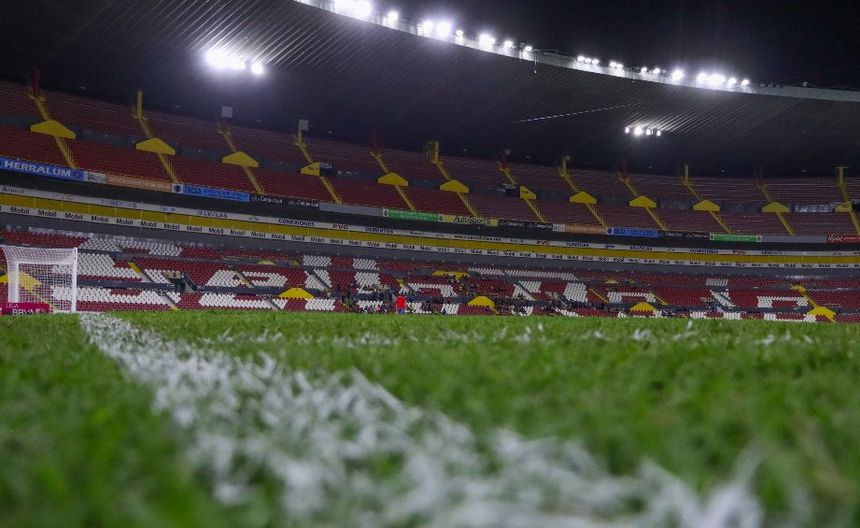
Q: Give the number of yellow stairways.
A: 12